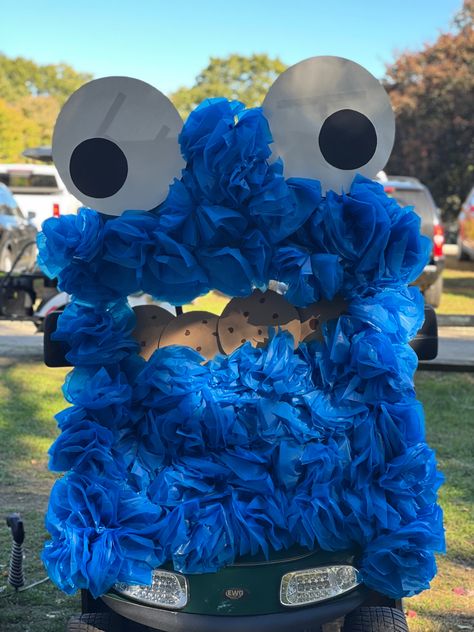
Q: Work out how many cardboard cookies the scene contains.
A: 4